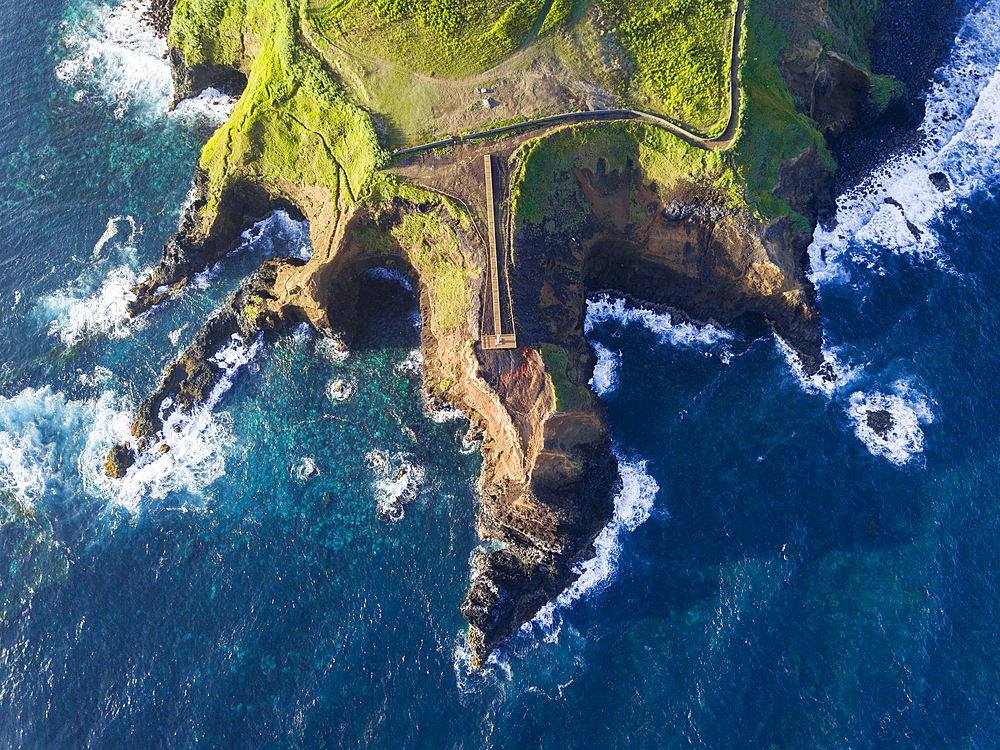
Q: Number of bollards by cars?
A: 0